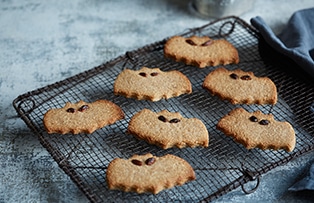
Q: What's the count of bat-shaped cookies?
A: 7